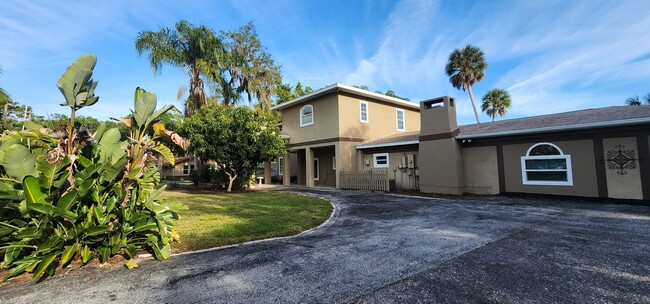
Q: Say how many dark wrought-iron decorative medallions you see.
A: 1